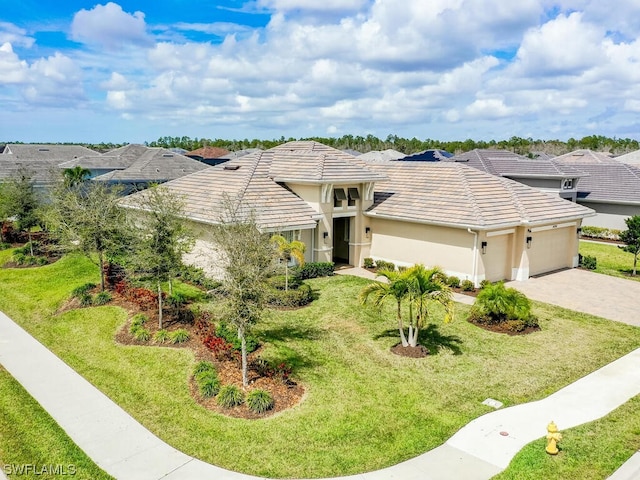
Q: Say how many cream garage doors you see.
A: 2